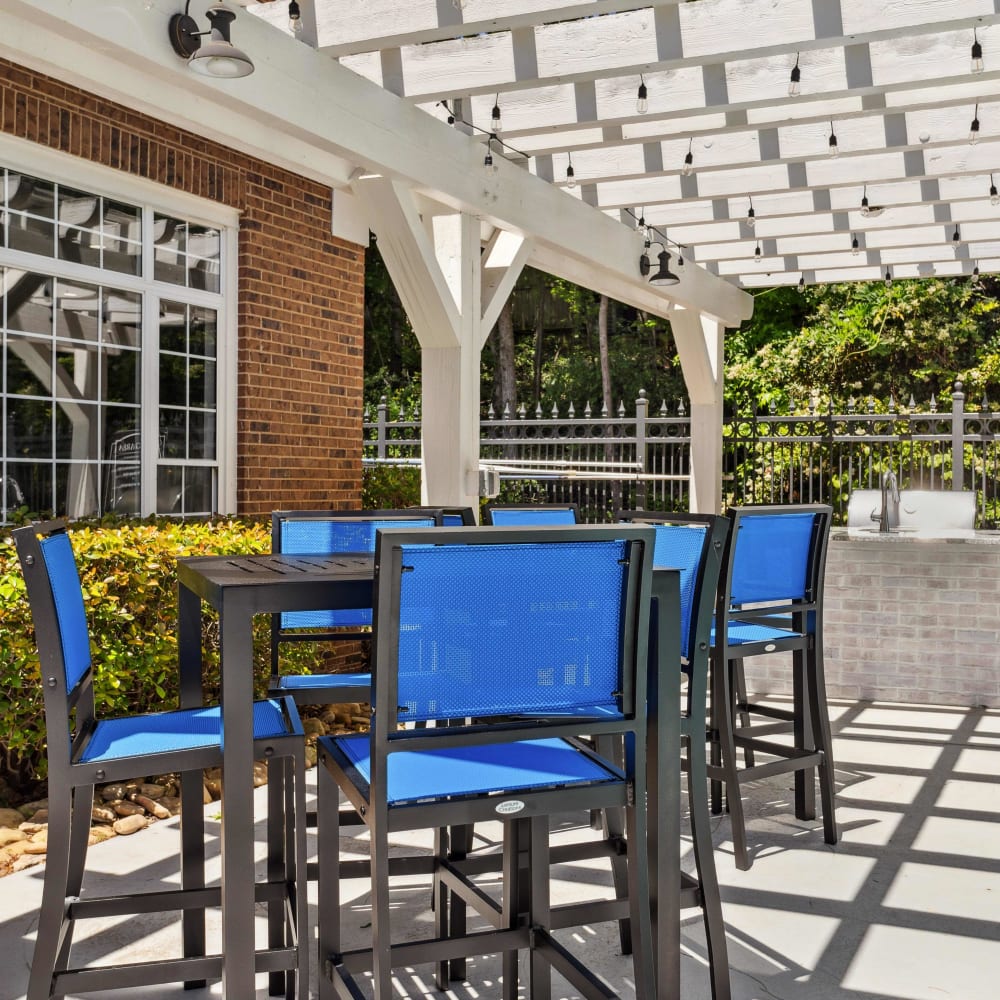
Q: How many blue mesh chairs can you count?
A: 7